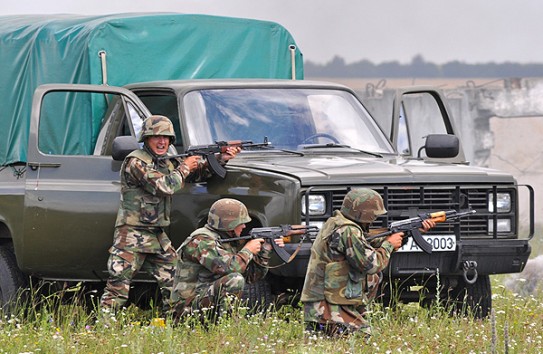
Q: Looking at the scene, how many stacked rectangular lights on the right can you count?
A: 2